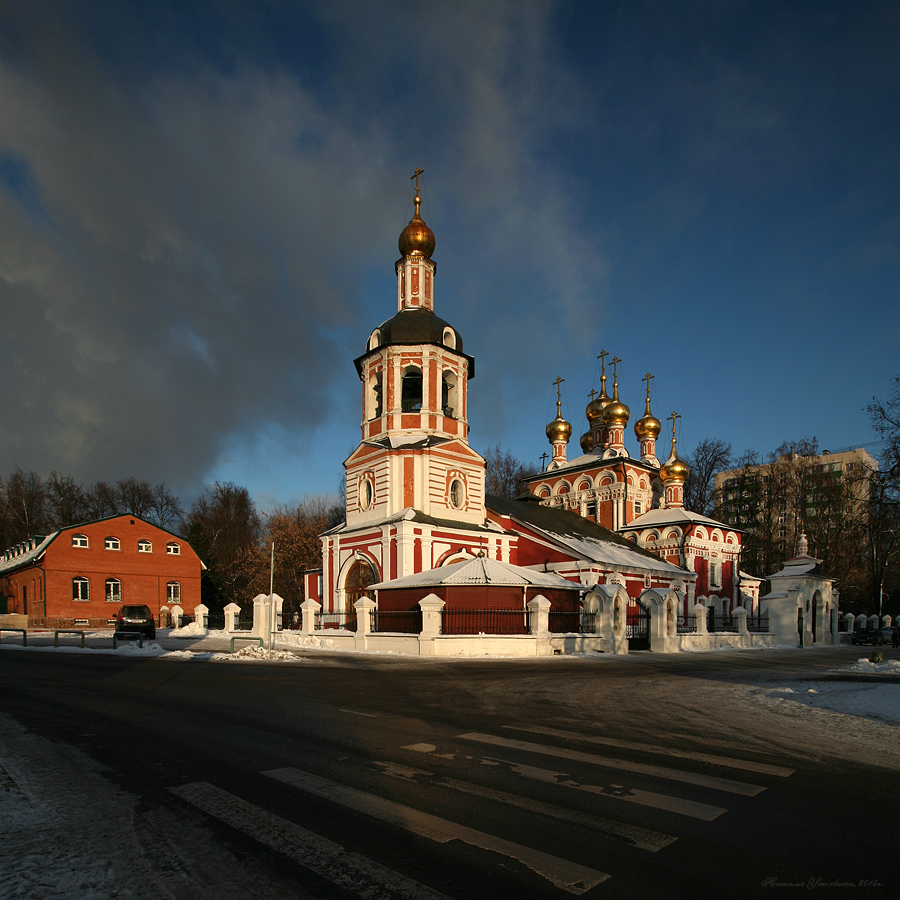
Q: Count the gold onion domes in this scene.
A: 7